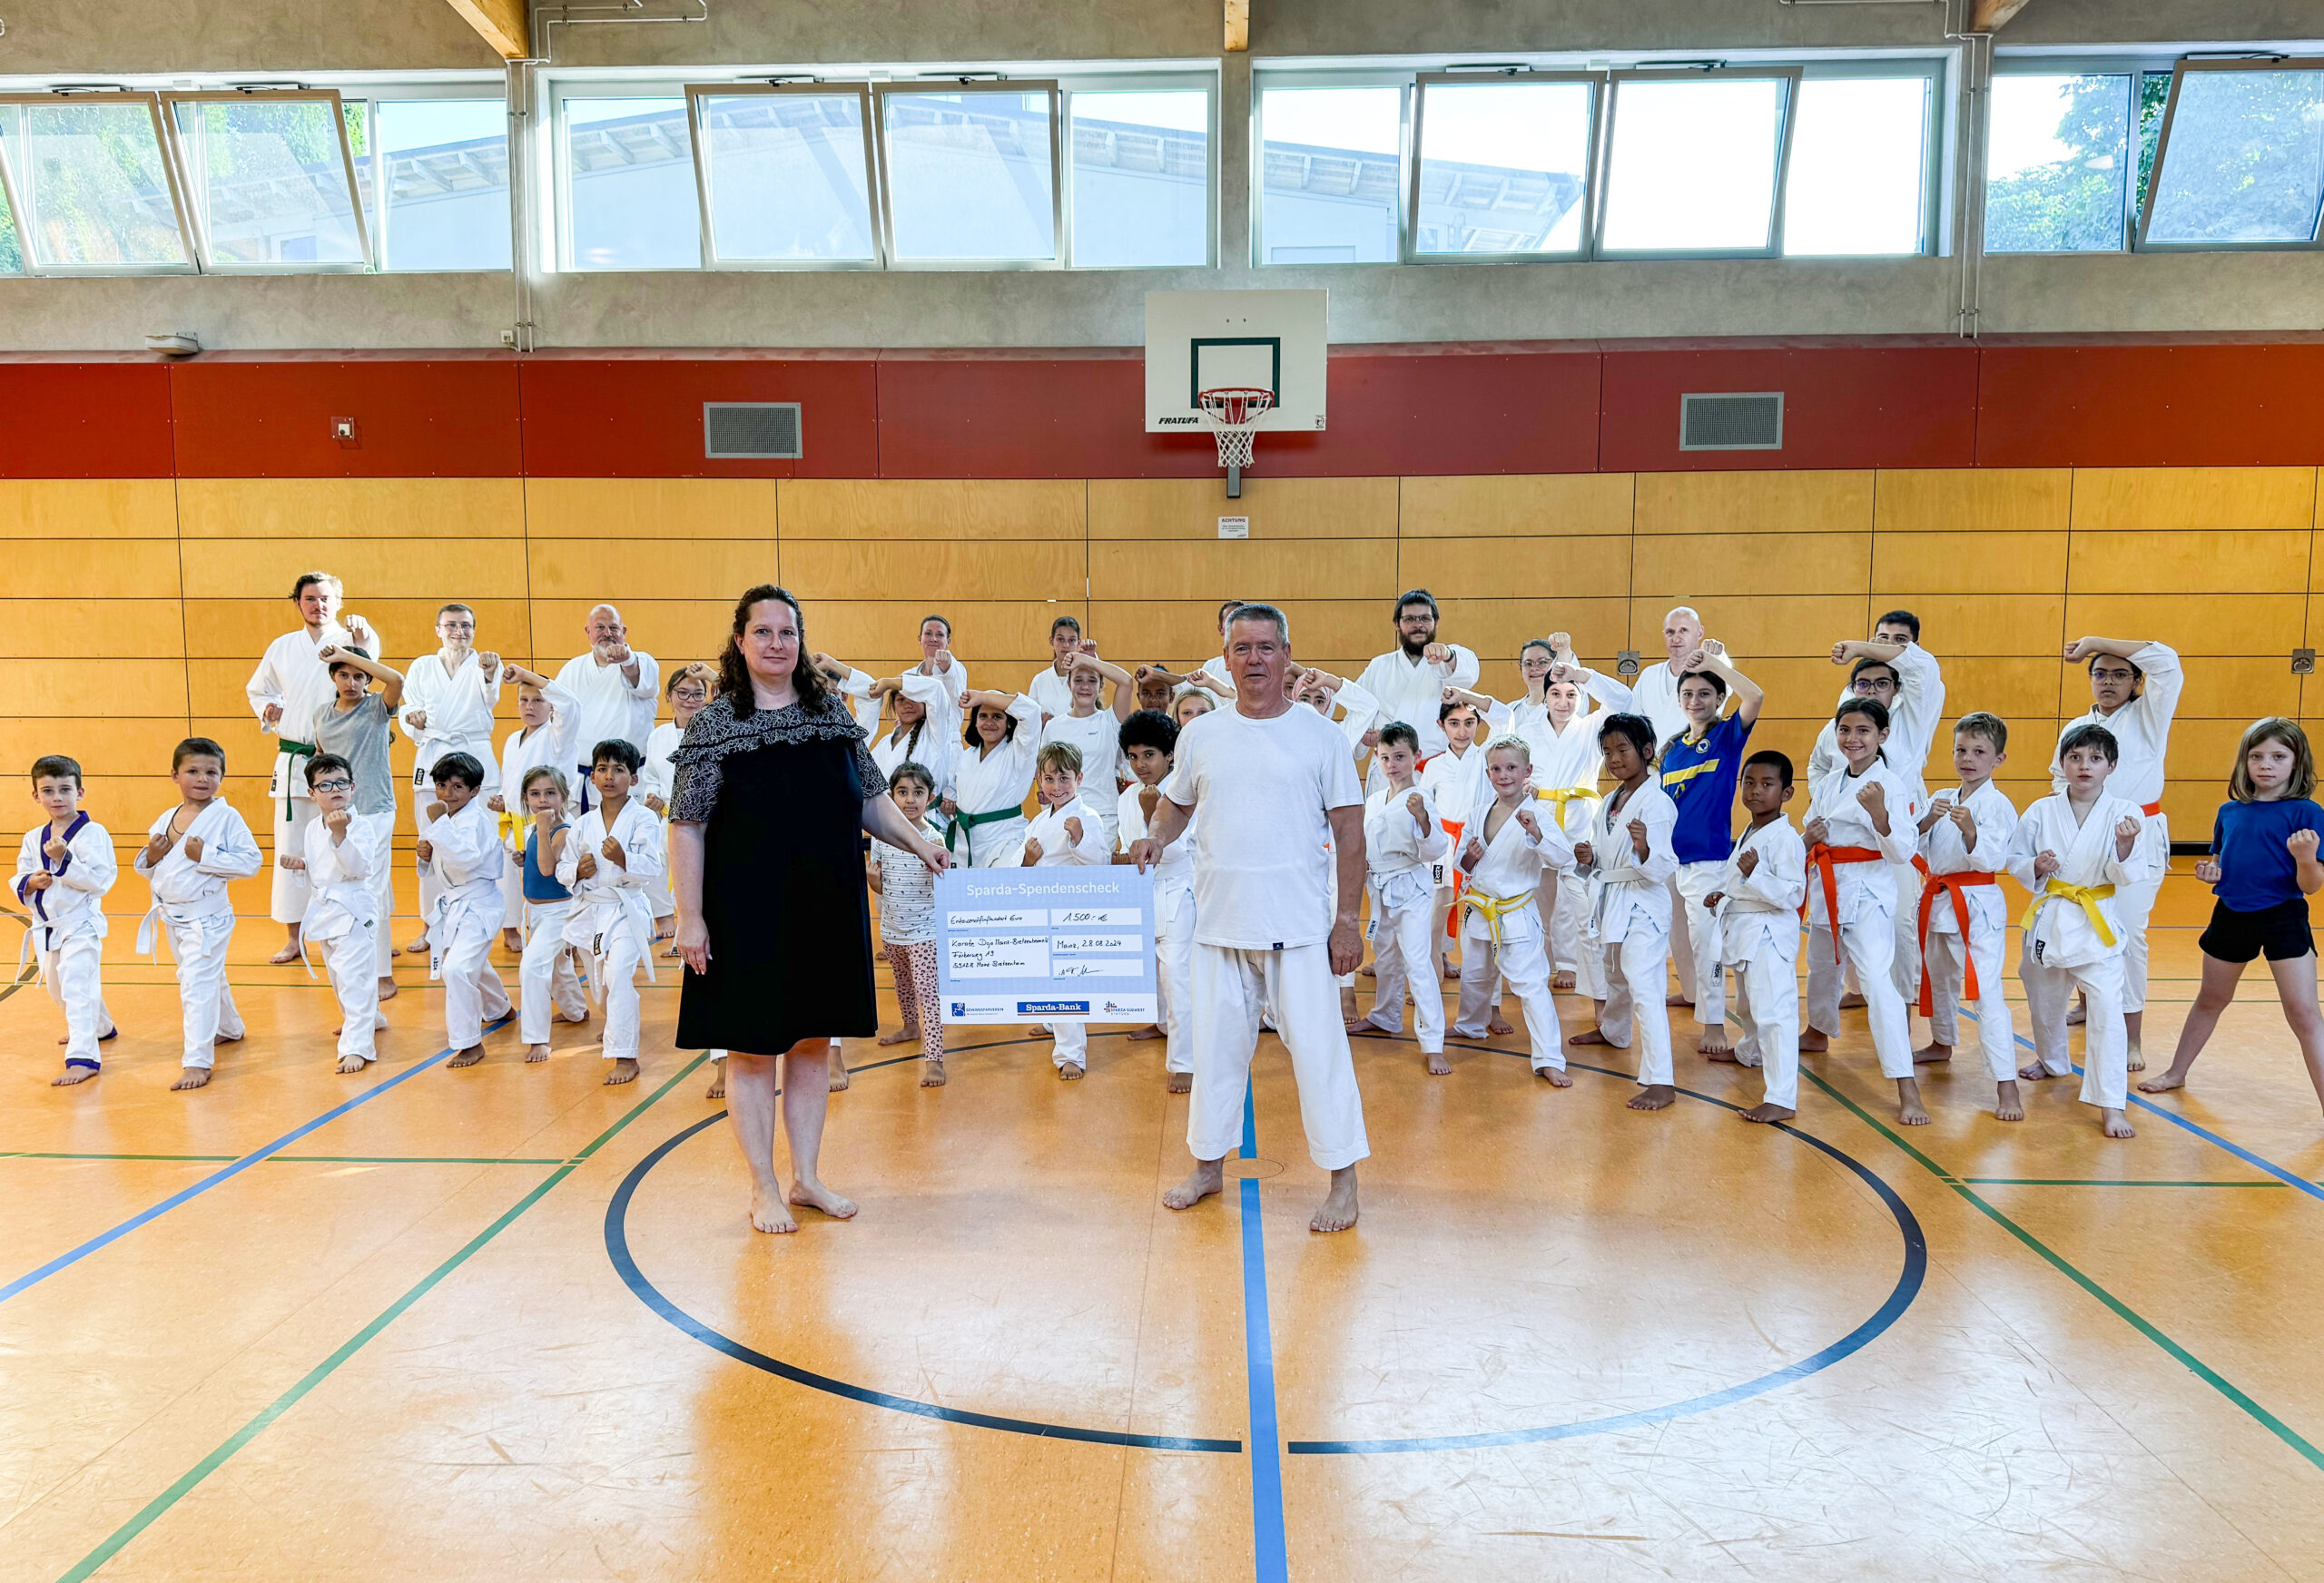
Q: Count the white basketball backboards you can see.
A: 1